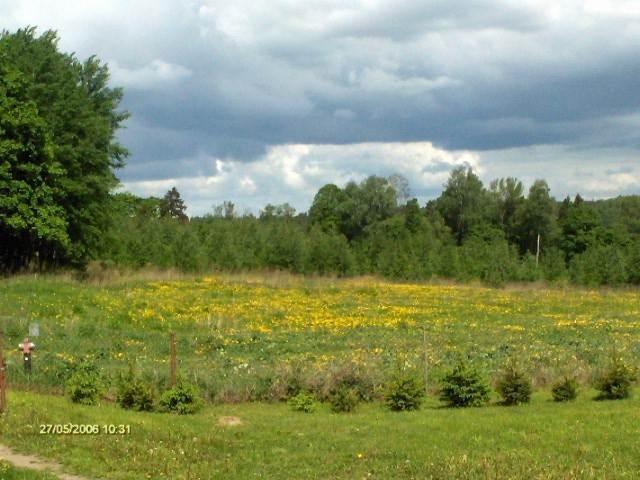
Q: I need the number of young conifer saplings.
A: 10